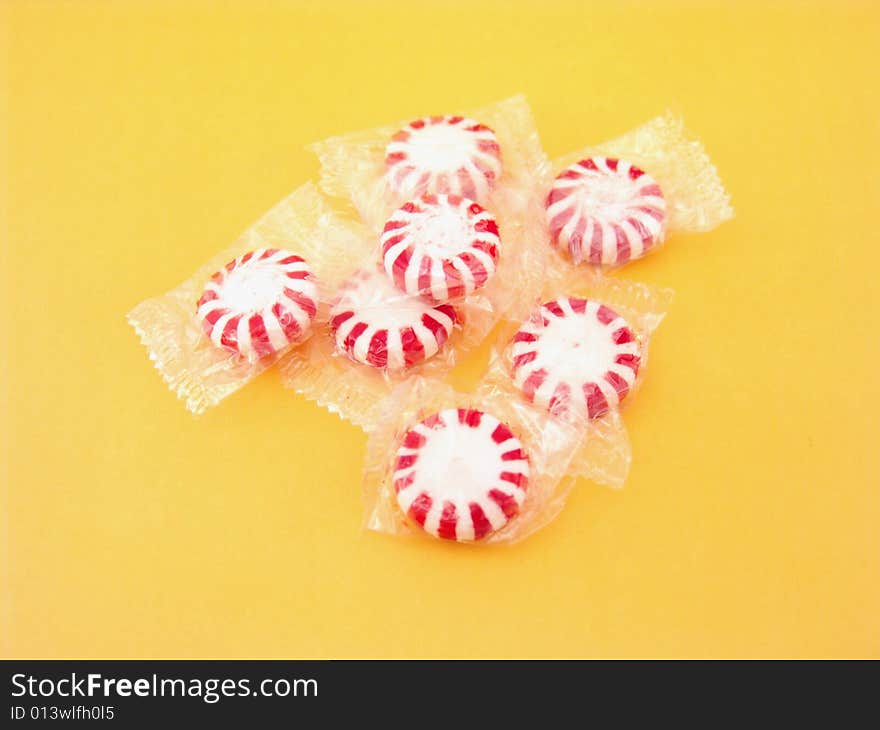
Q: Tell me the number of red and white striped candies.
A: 7